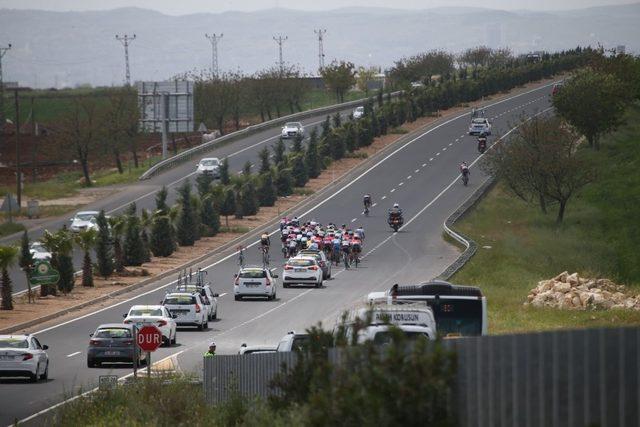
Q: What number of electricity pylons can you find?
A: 5